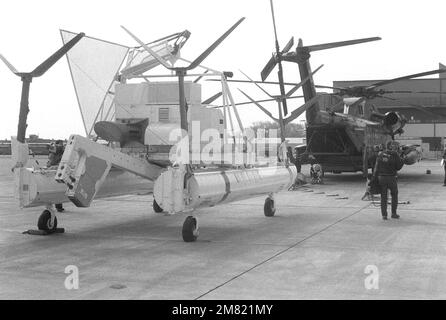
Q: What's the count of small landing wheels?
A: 4